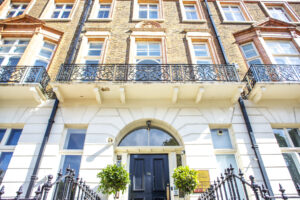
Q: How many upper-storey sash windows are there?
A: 14